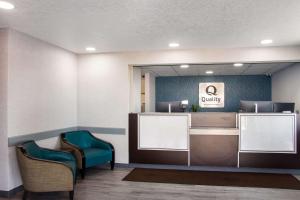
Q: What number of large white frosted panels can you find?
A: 2